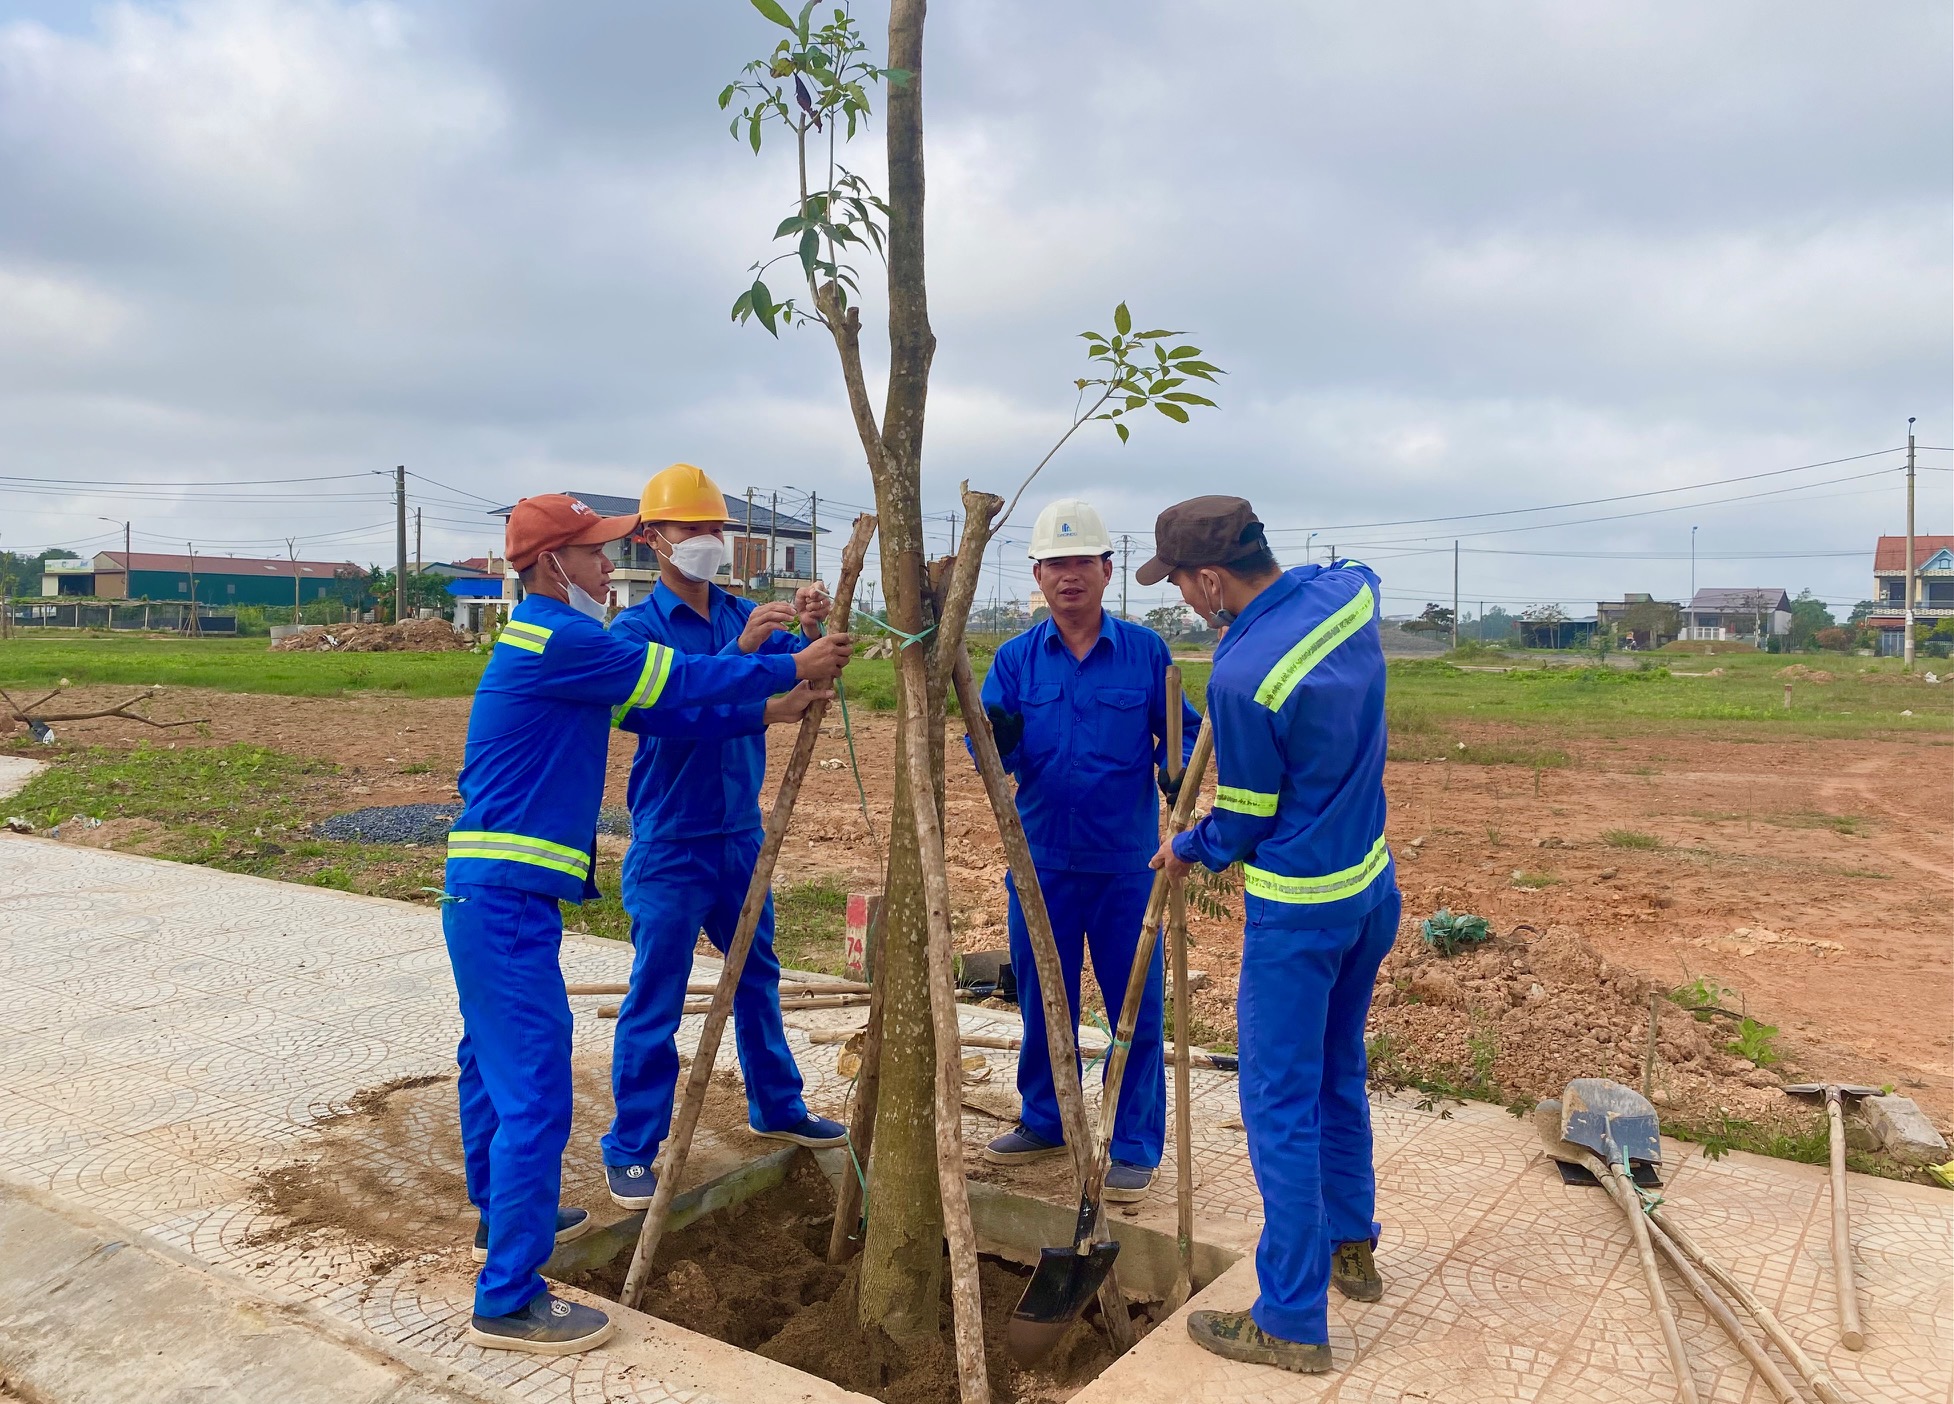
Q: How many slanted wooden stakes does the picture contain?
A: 4